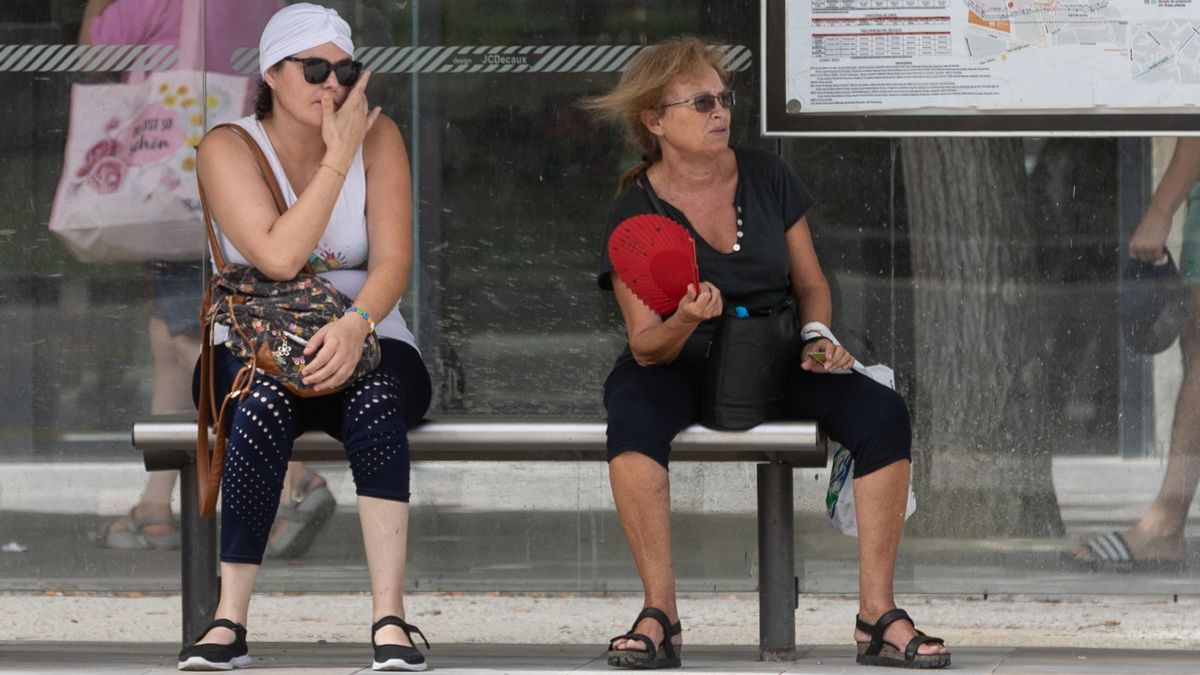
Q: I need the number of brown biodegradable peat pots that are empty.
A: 0